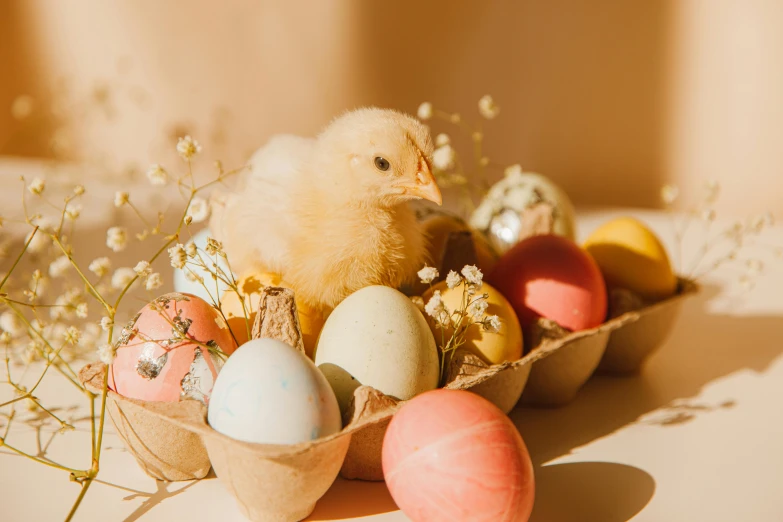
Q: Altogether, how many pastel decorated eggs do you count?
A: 11